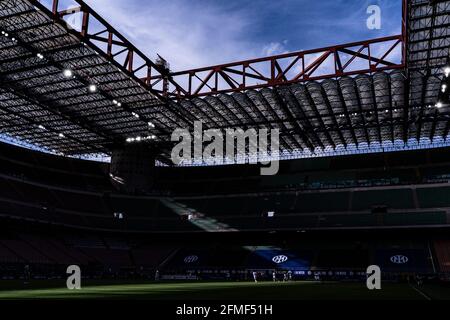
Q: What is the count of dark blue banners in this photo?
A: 3